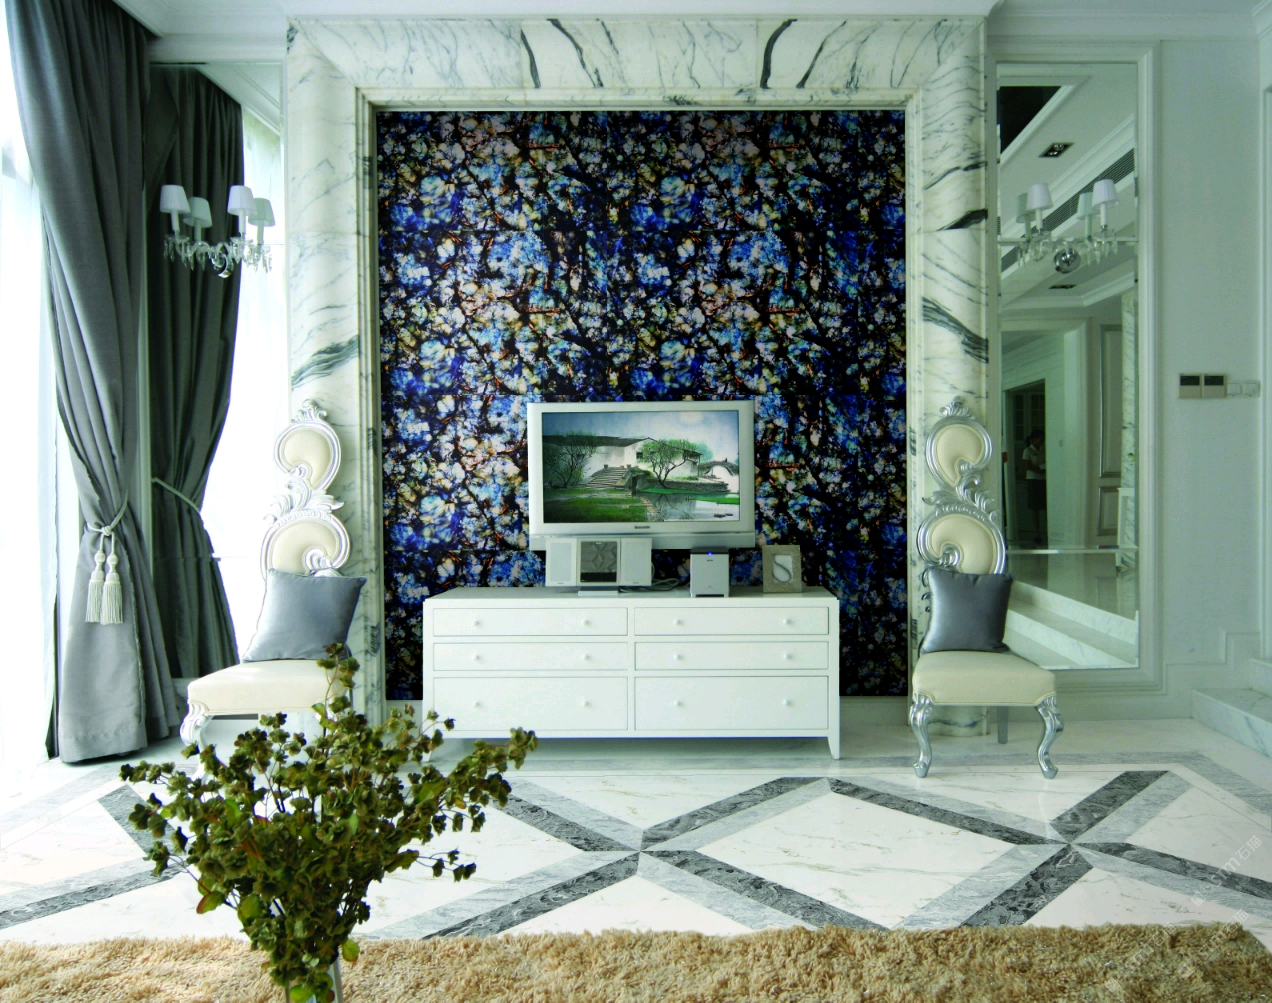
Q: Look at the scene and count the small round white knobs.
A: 12